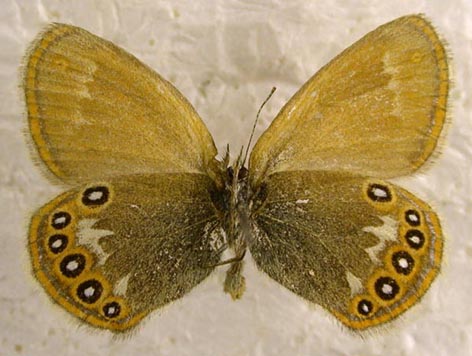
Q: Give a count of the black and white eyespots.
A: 12